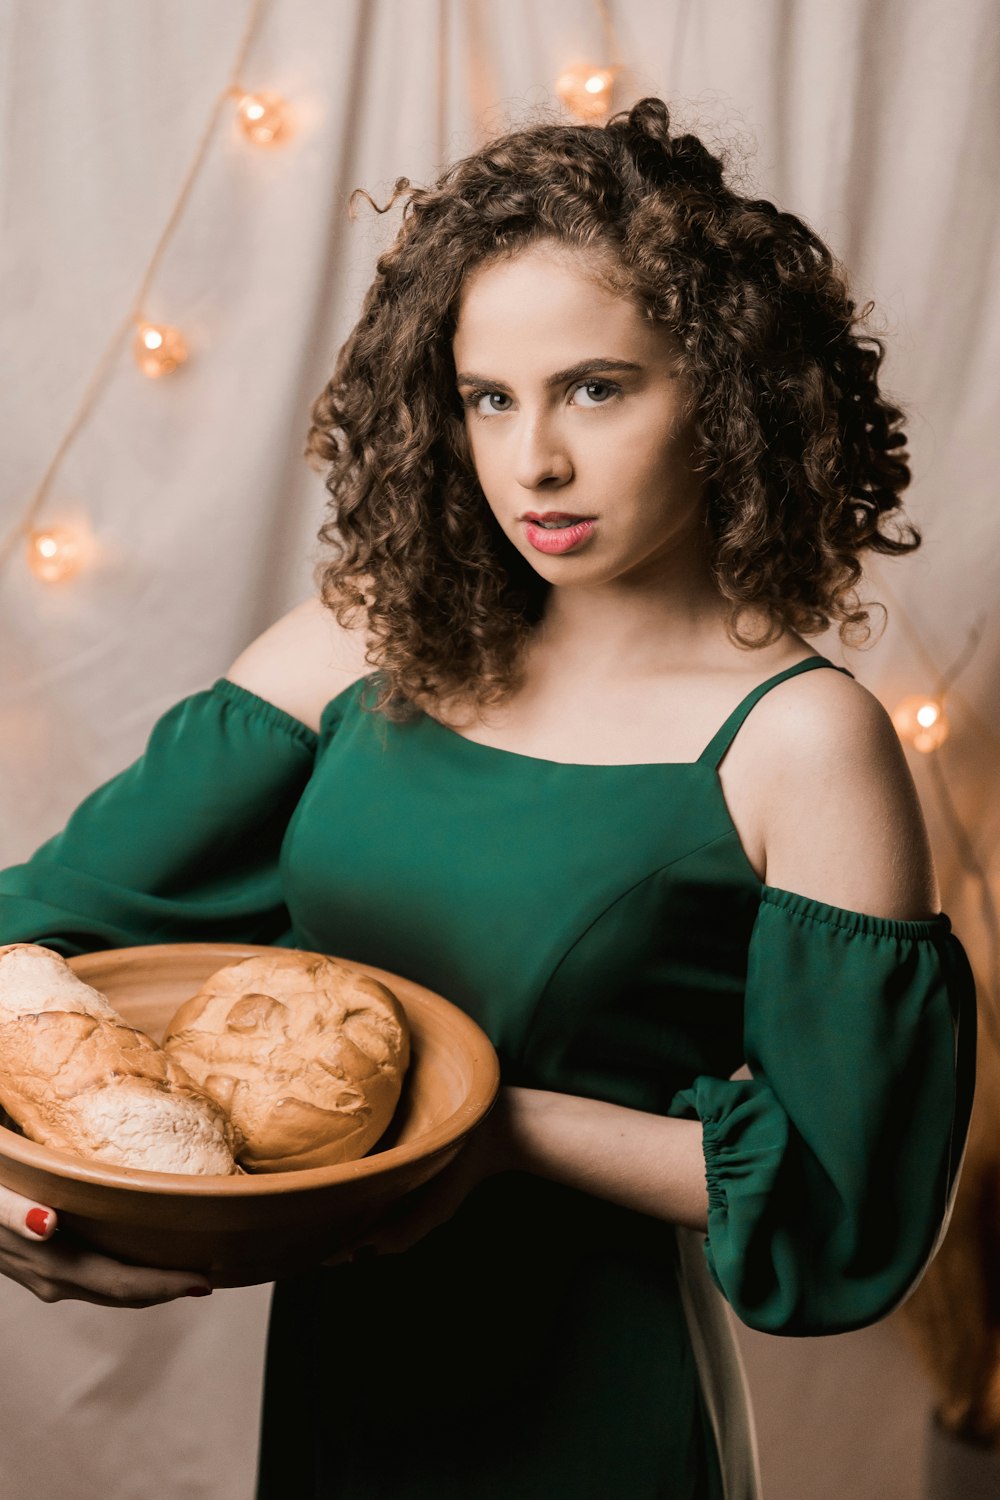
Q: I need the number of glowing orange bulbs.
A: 5